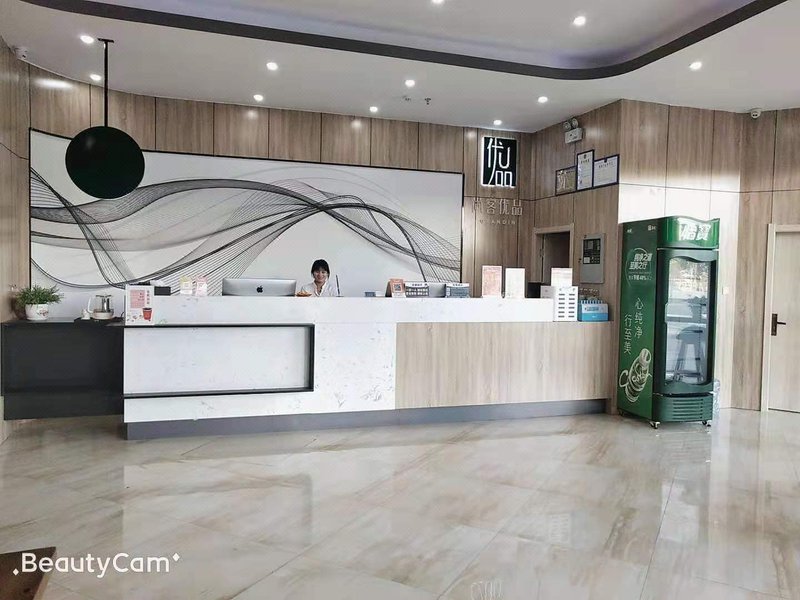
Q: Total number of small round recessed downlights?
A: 11